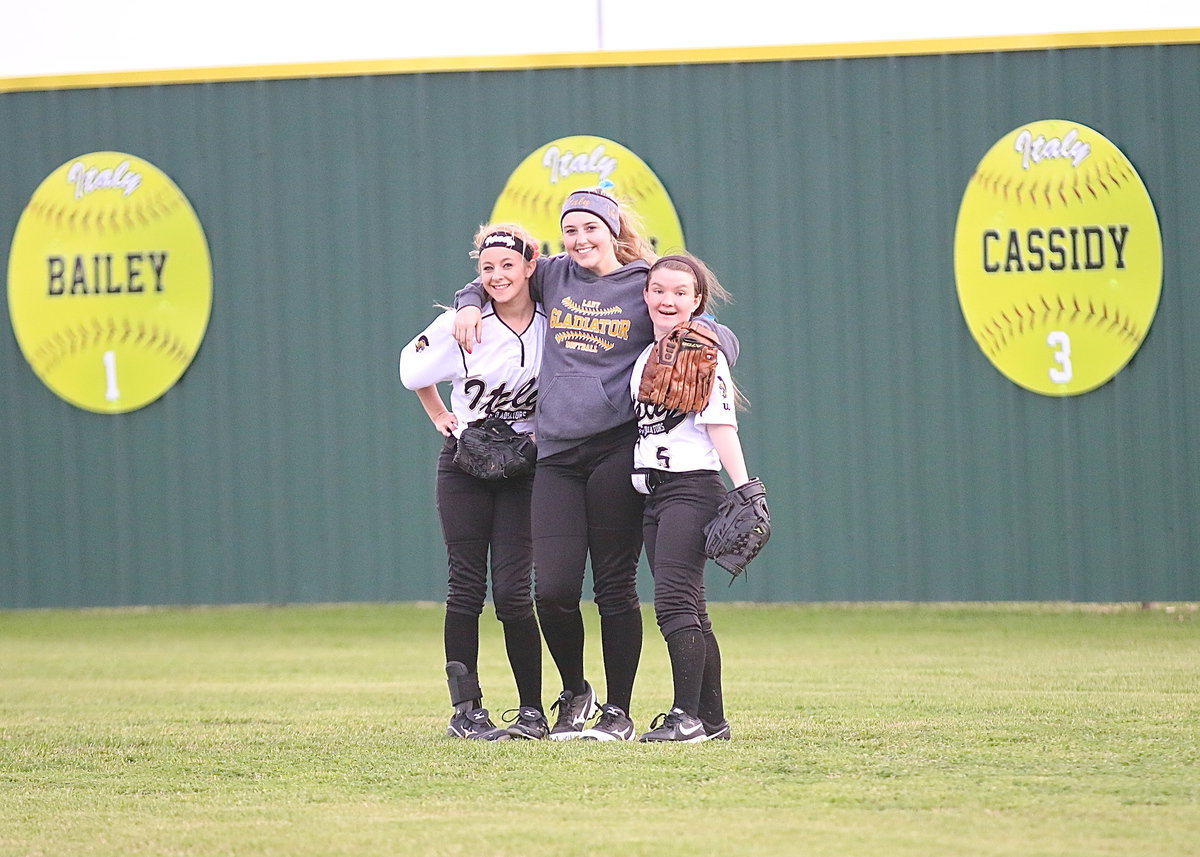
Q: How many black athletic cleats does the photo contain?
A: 6